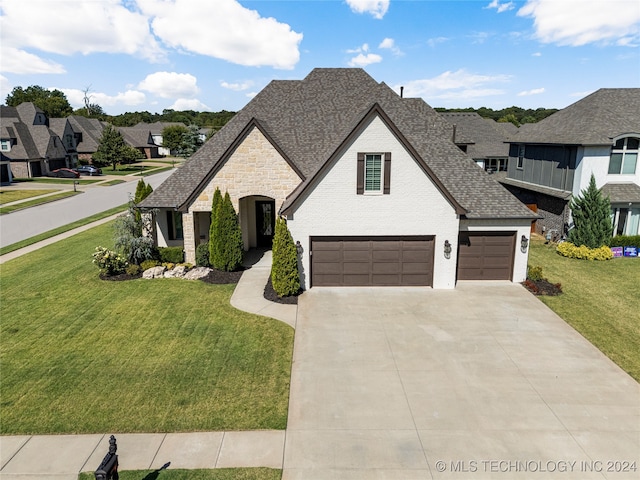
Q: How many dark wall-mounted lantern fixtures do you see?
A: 3